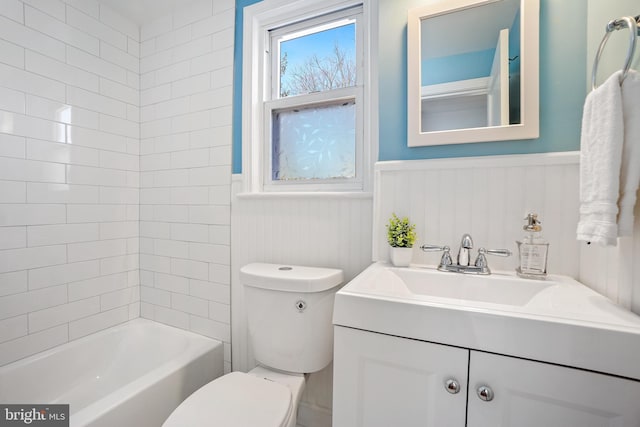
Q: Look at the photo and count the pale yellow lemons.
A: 0